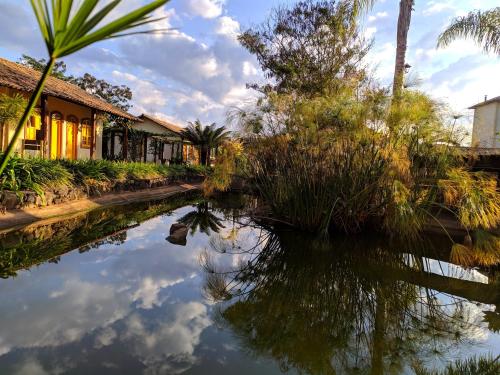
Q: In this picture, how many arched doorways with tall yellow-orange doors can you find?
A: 2